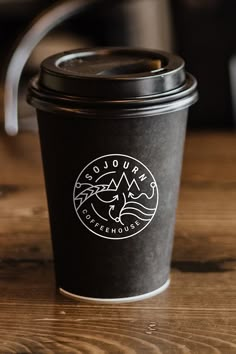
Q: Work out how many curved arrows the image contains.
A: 3